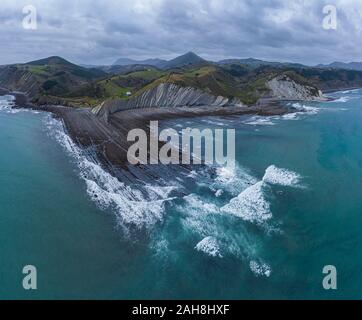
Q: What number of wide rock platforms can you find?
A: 1